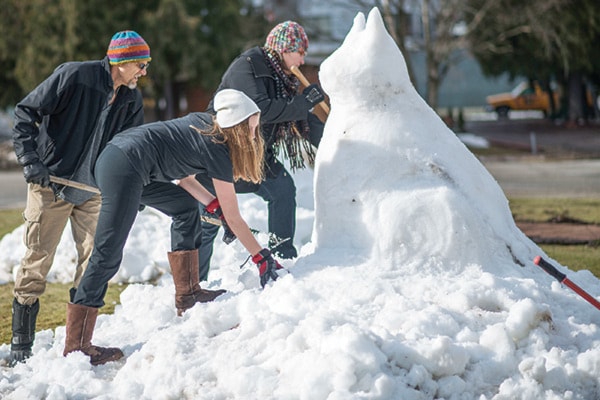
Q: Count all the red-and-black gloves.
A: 2